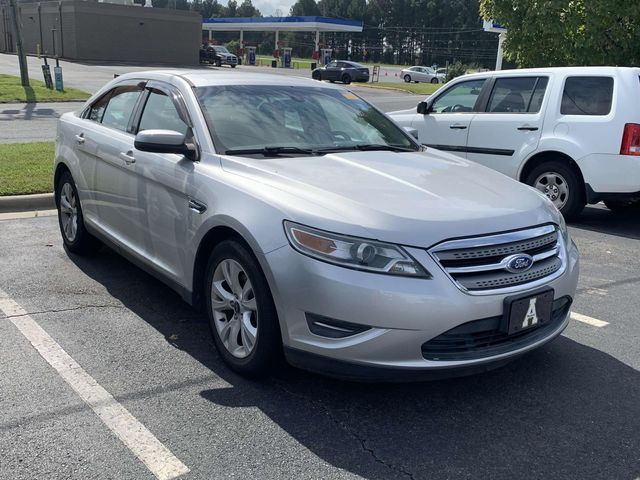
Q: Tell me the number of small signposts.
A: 2